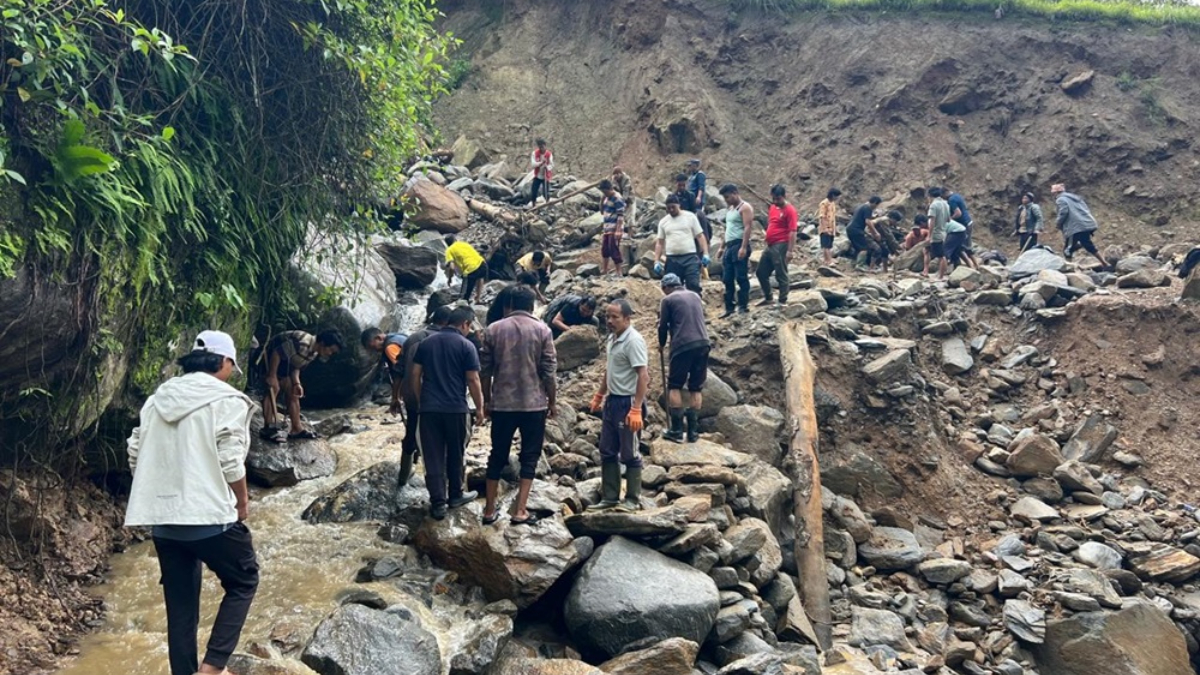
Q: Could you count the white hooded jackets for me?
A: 1